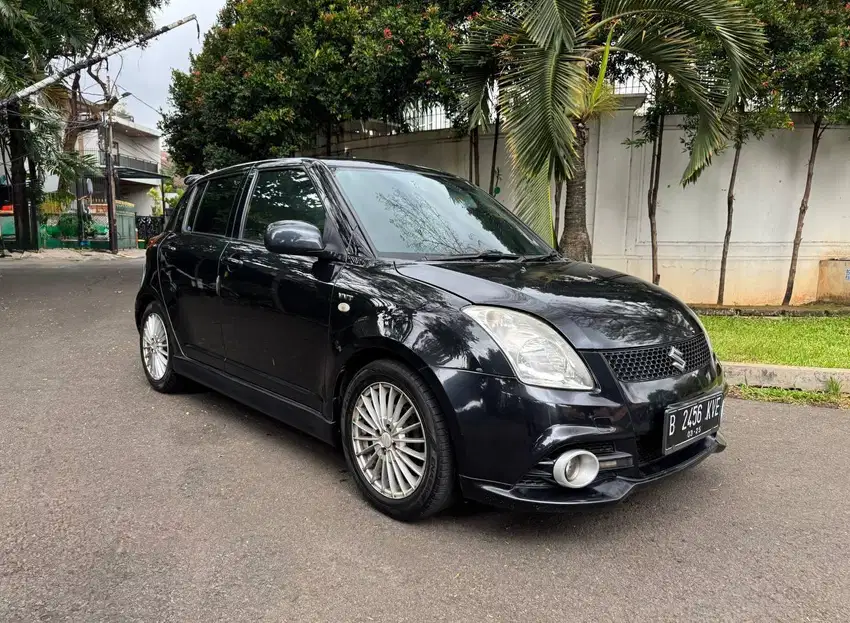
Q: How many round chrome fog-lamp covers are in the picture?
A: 1